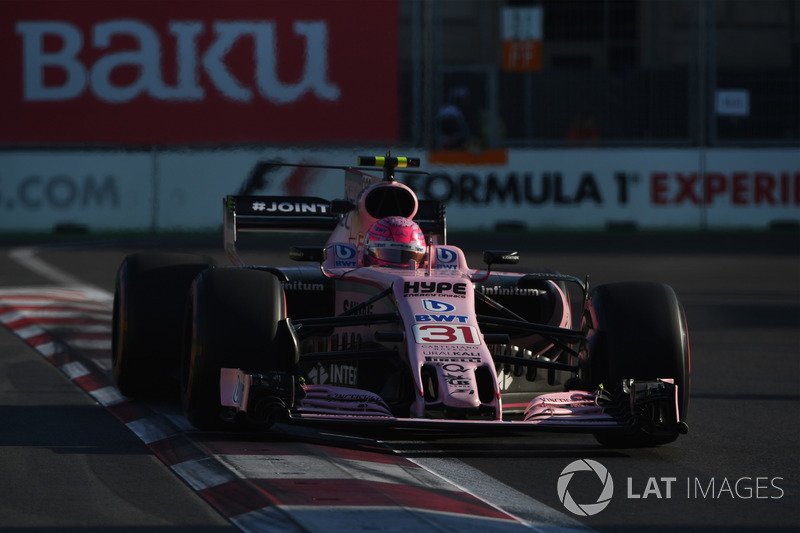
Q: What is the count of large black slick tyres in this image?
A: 3